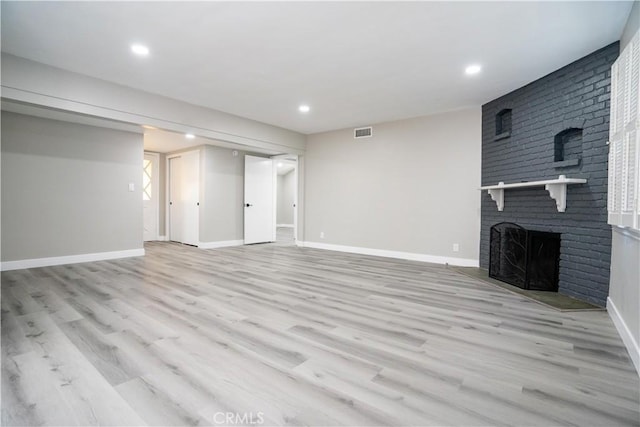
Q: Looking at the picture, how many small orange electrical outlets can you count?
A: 0